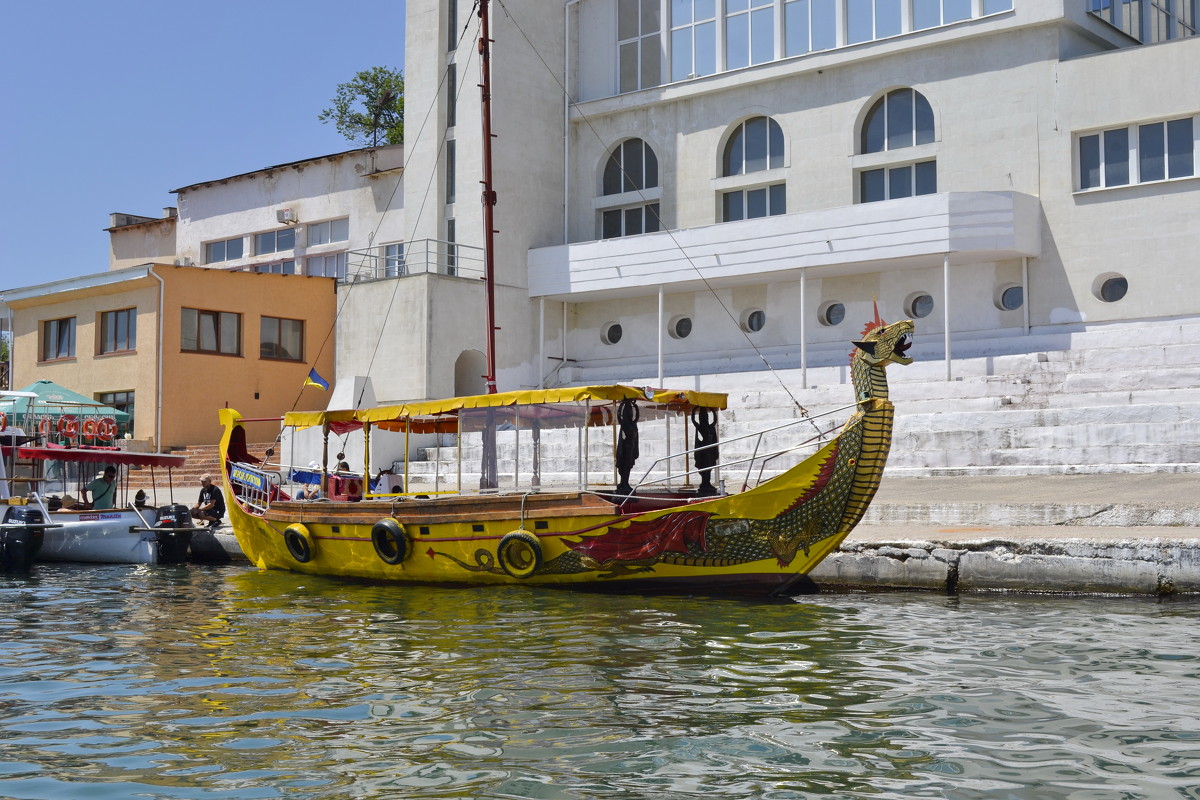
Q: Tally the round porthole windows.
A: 7